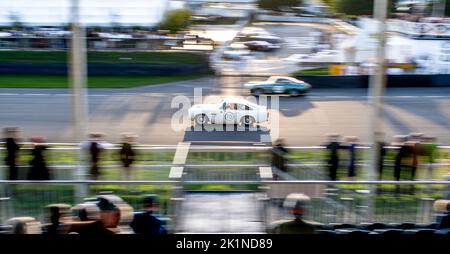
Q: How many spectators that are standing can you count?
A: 11